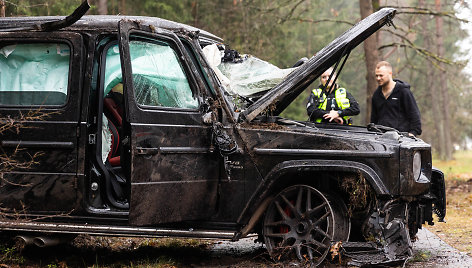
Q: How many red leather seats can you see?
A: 1